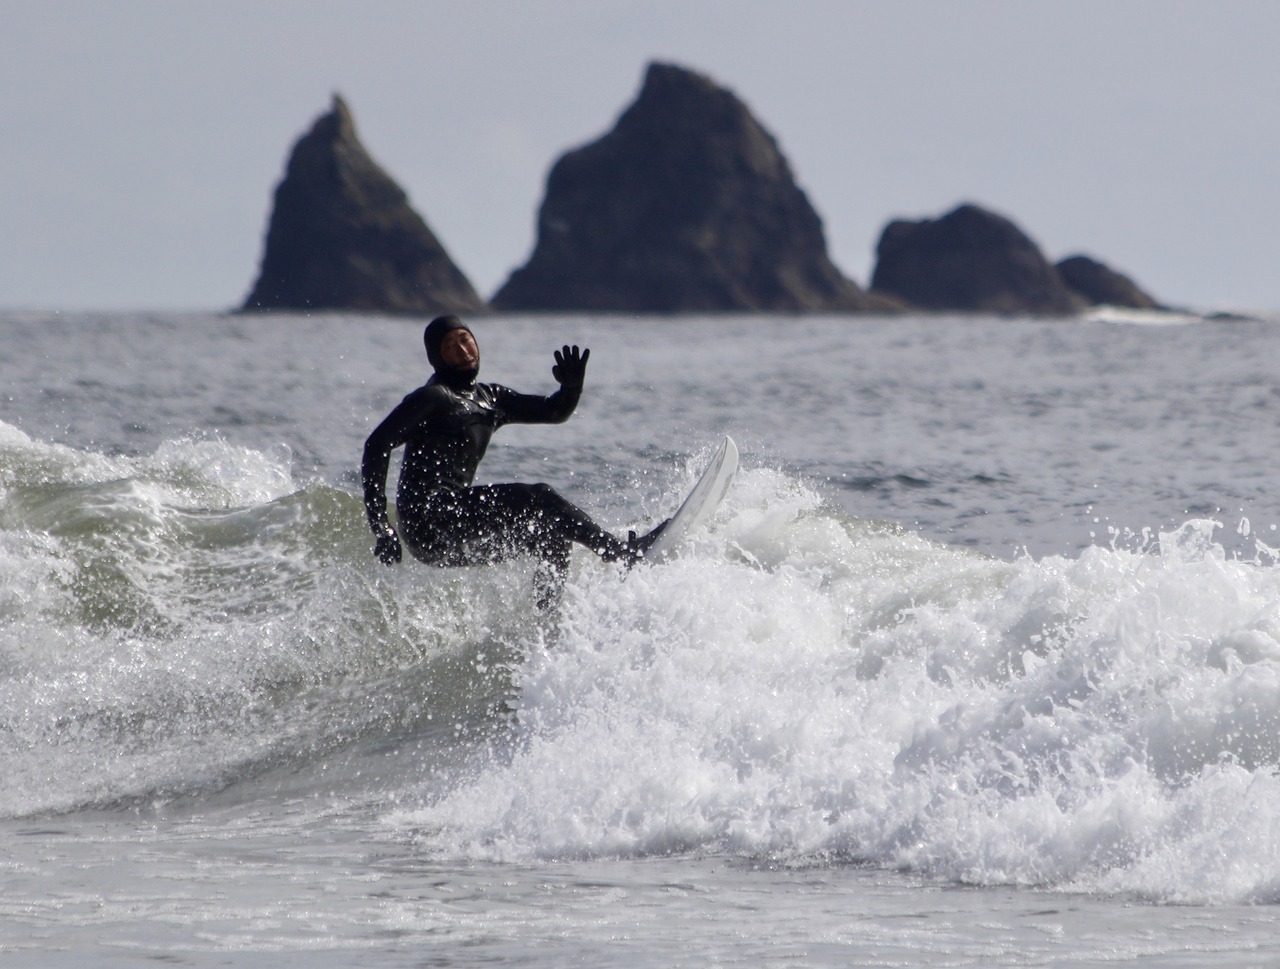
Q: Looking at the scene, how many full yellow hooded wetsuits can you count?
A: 0